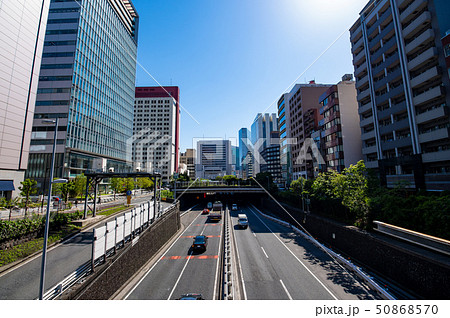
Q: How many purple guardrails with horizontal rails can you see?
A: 0